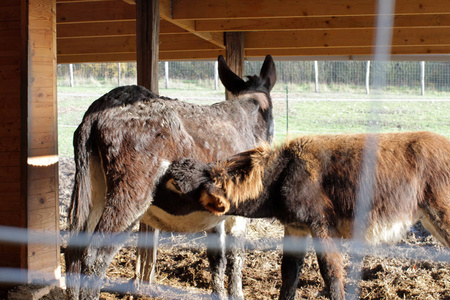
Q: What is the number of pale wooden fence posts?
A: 7